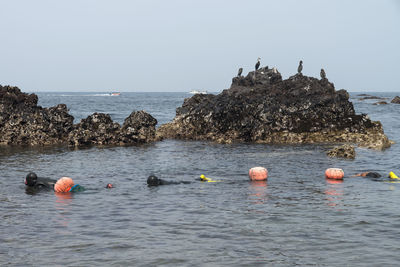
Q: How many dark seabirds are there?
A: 4